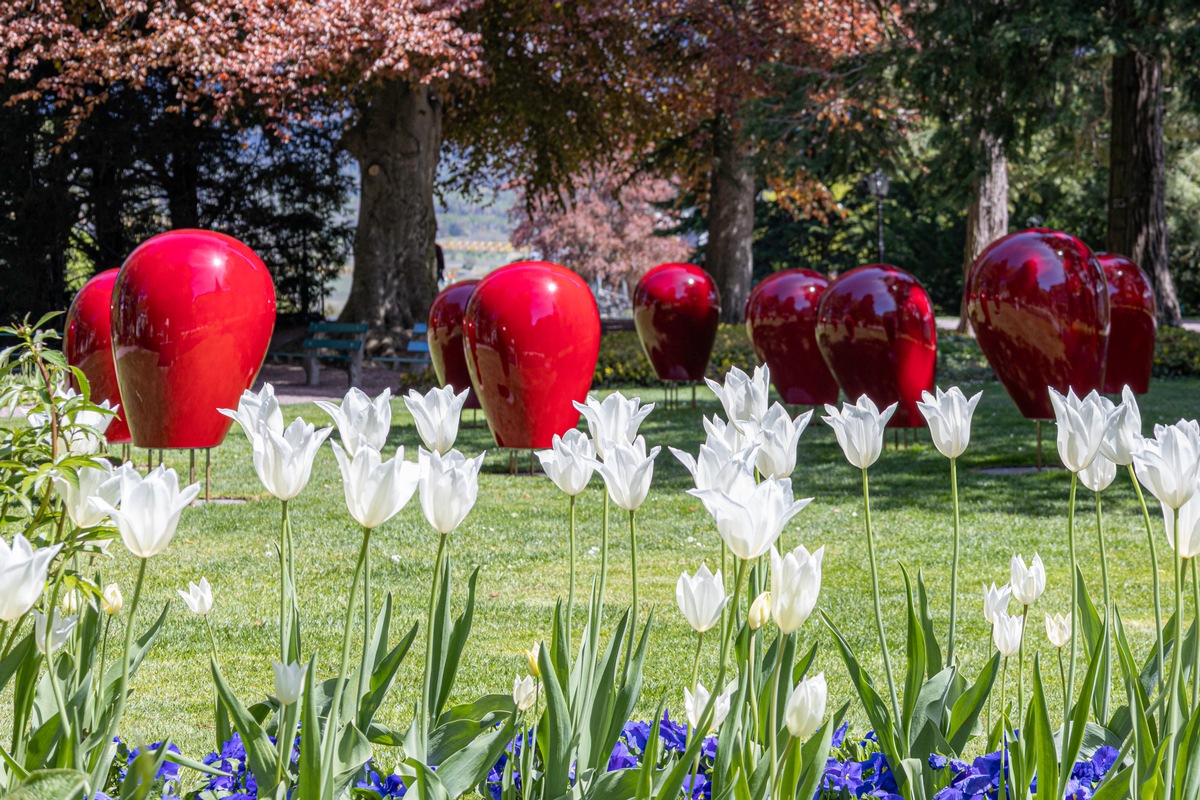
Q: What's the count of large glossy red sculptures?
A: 9